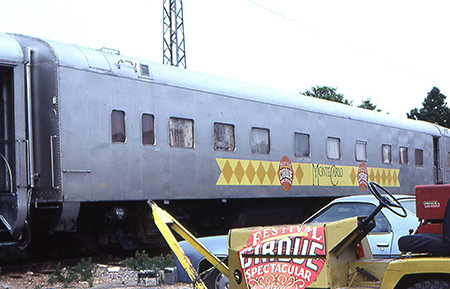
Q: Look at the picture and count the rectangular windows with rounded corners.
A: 11